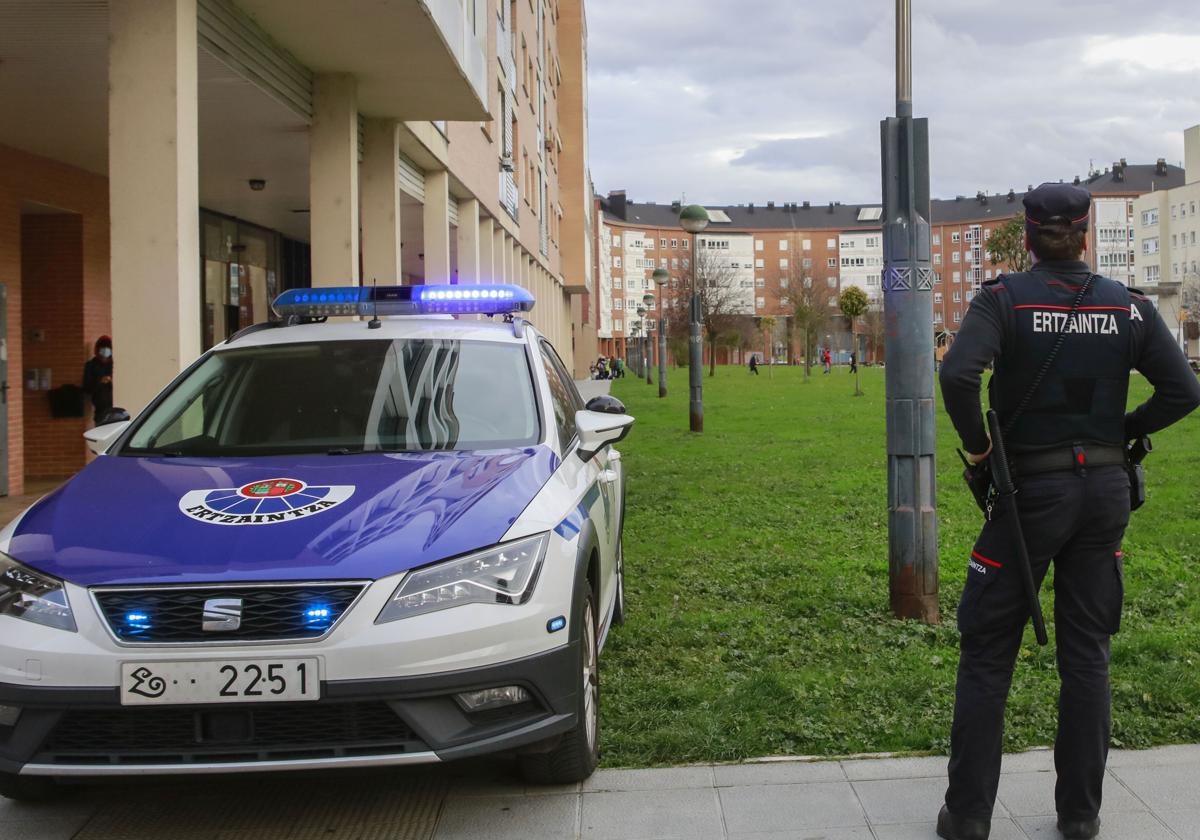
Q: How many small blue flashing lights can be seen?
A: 3